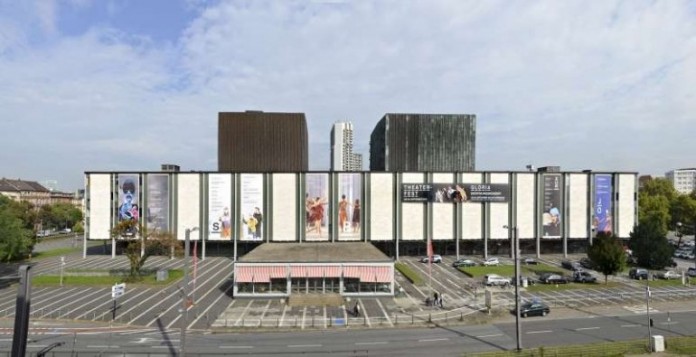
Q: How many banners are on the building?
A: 9